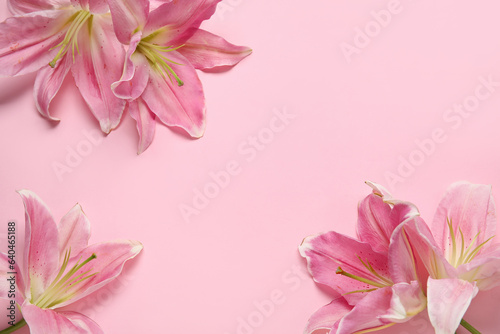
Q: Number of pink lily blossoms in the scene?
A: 5